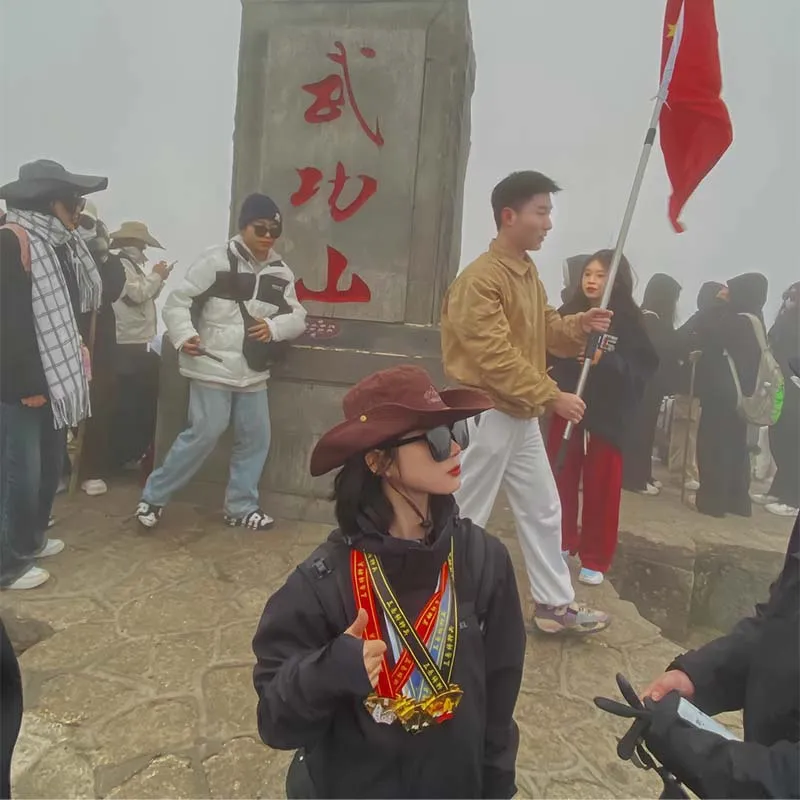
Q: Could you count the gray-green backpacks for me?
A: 1